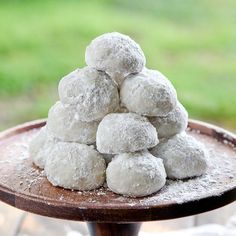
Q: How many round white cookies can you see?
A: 10